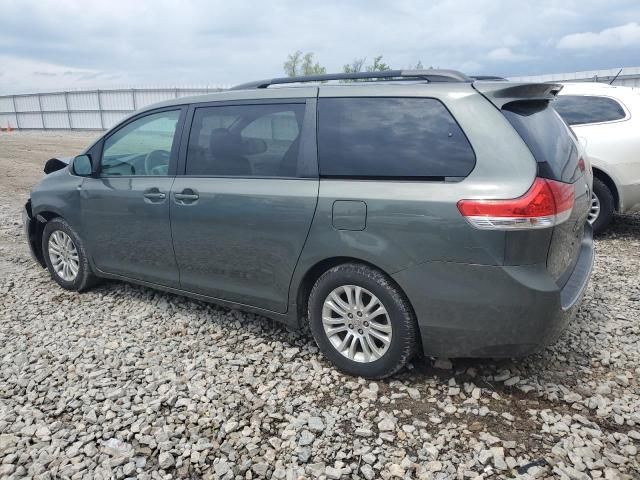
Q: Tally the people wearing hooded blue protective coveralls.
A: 0